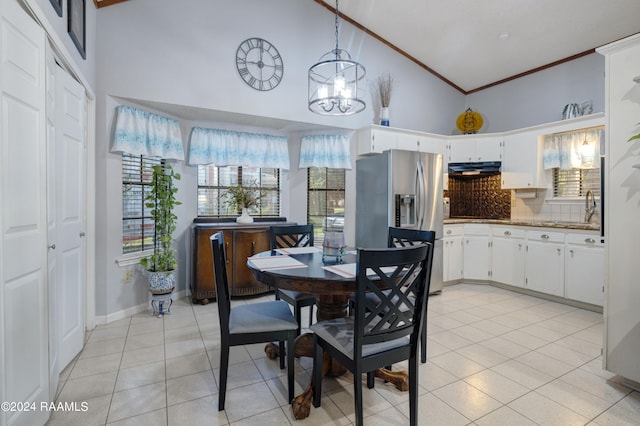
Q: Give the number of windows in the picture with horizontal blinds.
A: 4